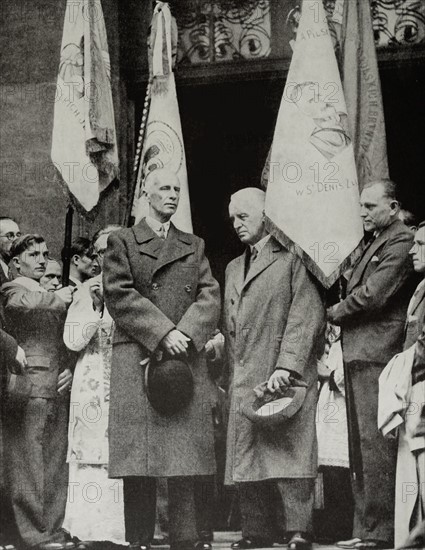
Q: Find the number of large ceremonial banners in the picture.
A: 4